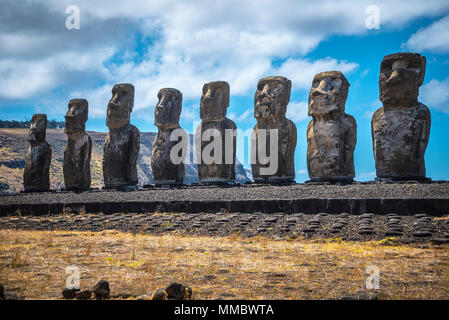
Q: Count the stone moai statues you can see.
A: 8